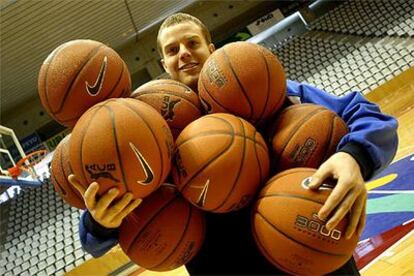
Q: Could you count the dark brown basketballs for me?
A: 9